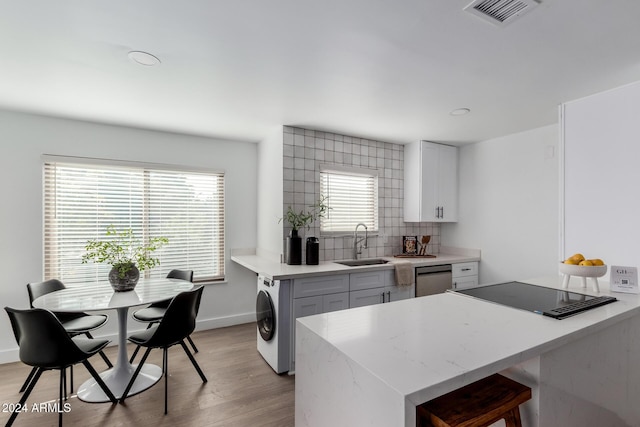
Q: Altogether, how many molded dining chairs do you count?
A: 4